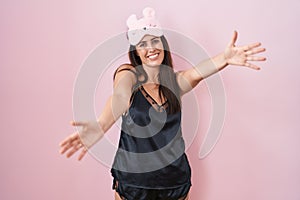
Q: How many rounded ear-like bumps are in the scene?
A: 2